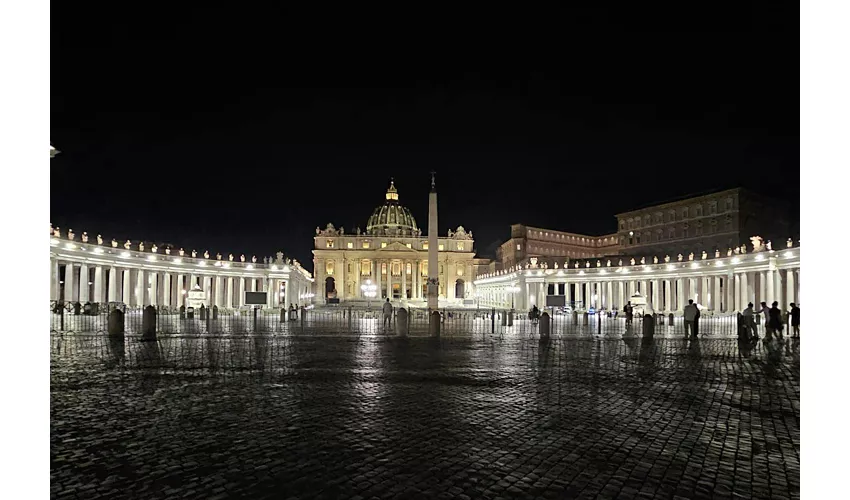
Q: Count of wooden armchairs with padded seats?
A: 0